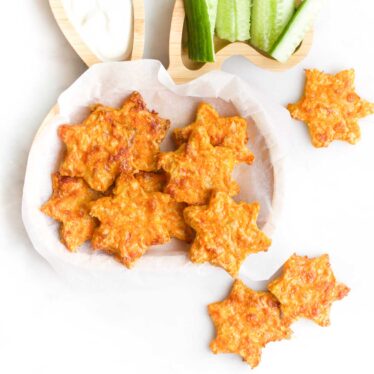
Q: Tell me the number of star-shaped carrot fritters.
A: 11